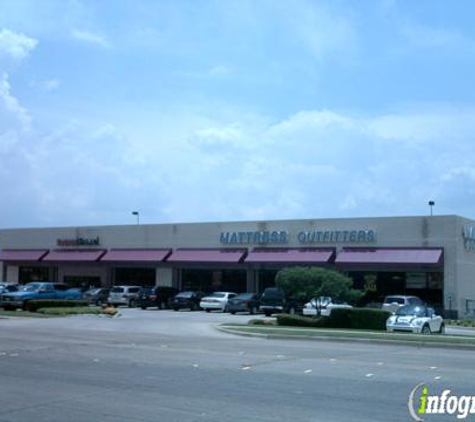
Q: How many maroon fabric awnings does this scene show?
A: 6